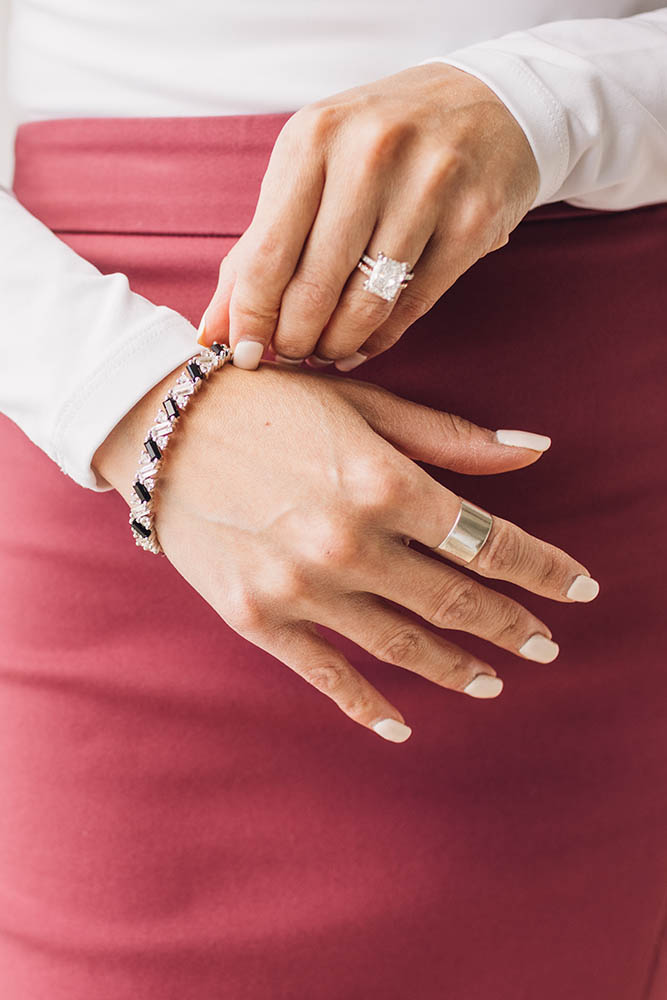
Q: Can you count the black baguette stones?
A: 6